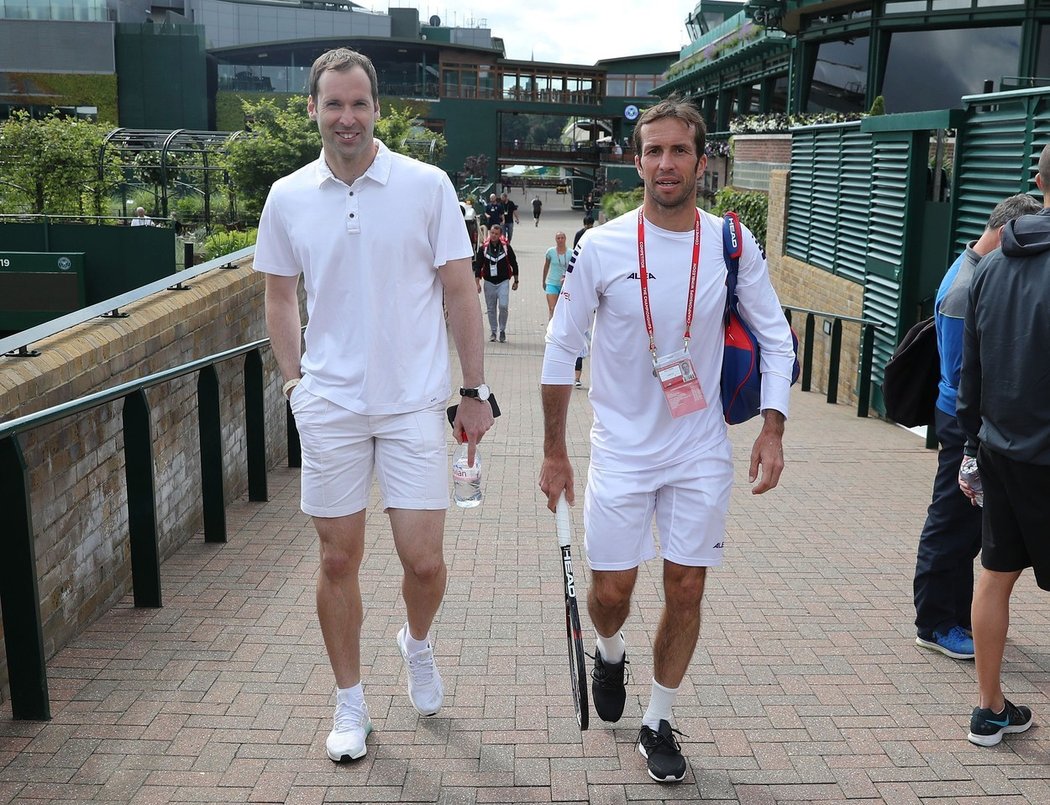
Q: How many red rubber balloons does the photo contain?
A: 0